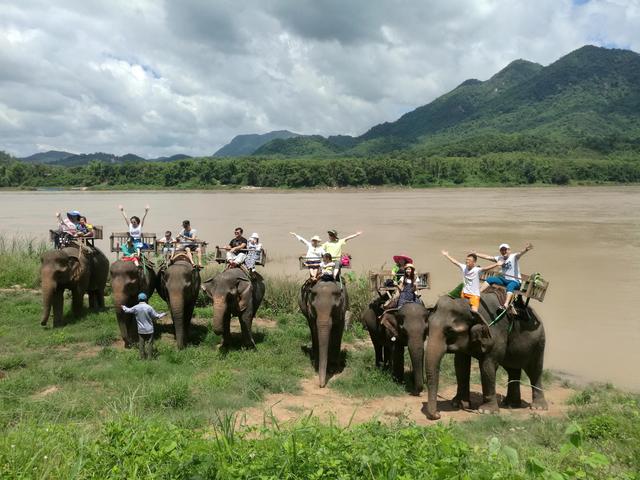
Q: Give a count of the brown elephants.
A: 7